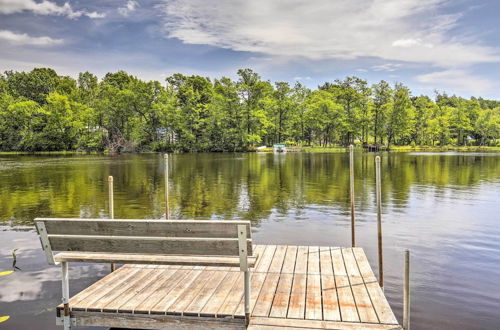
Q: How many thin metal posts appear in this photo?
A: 5